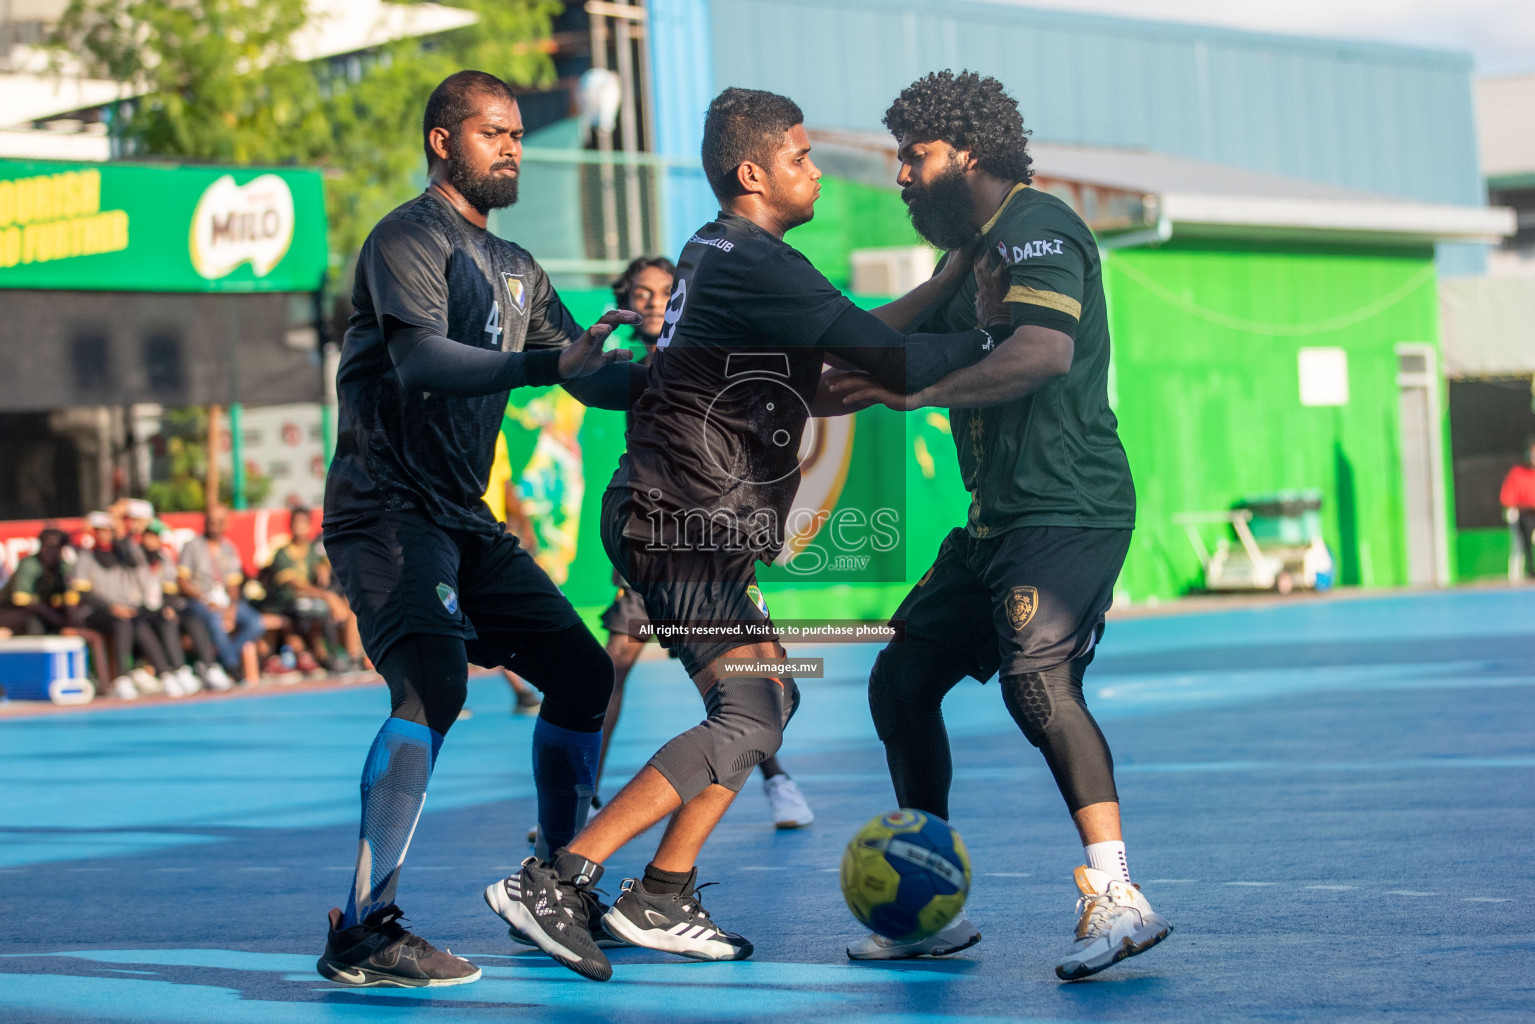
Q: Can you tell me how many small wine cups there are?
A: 0